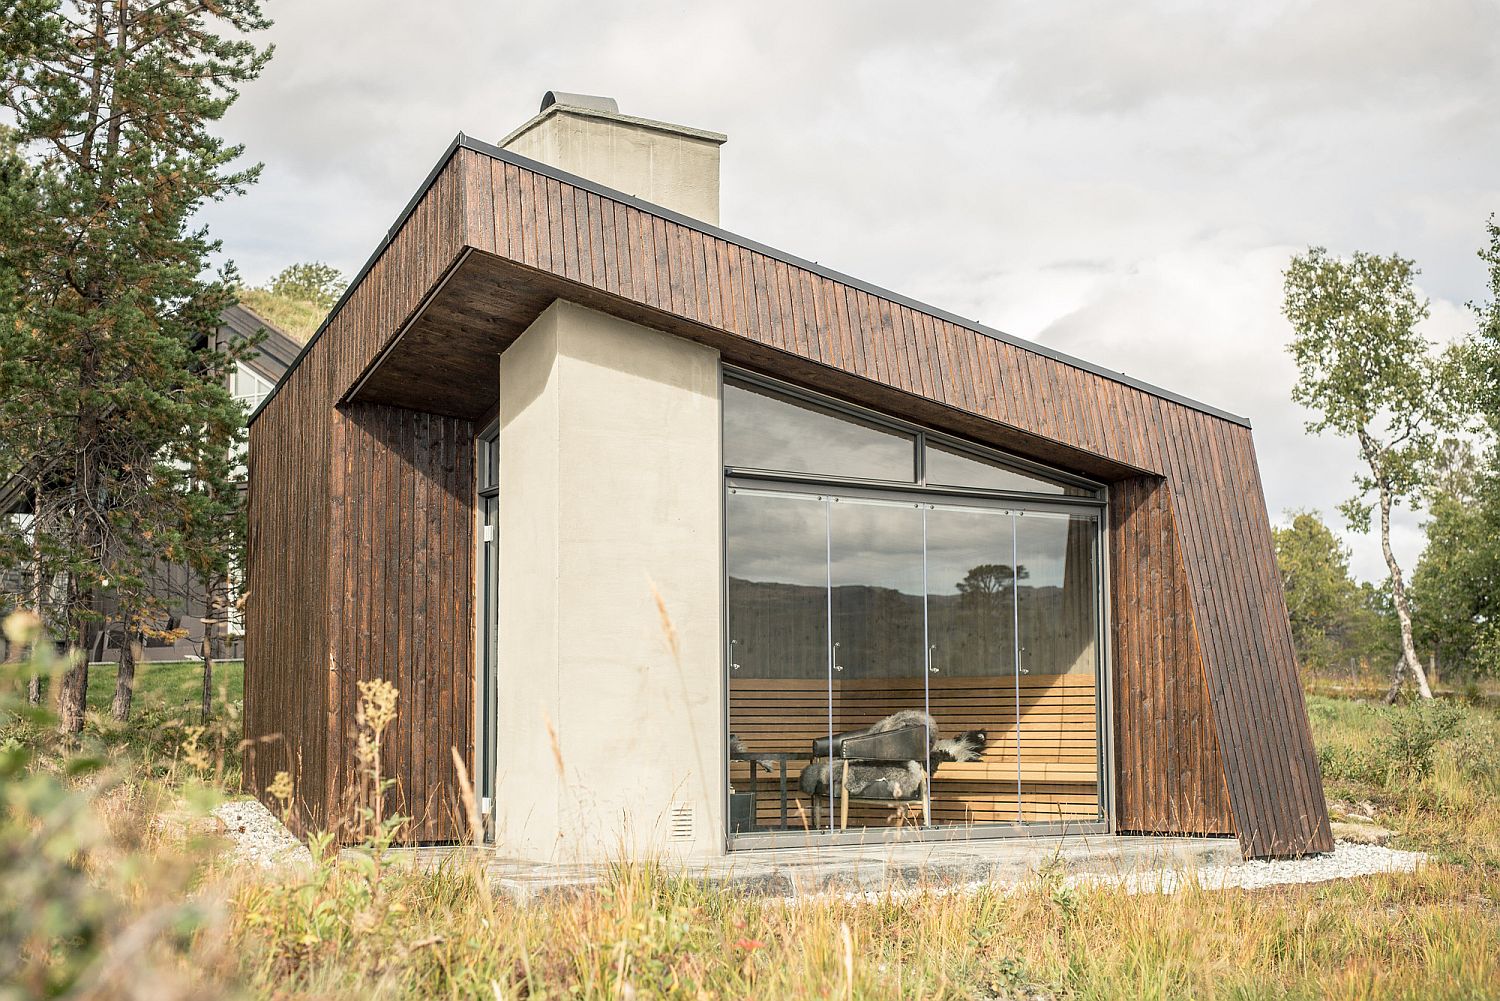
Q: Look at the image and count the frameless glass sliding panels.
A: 4